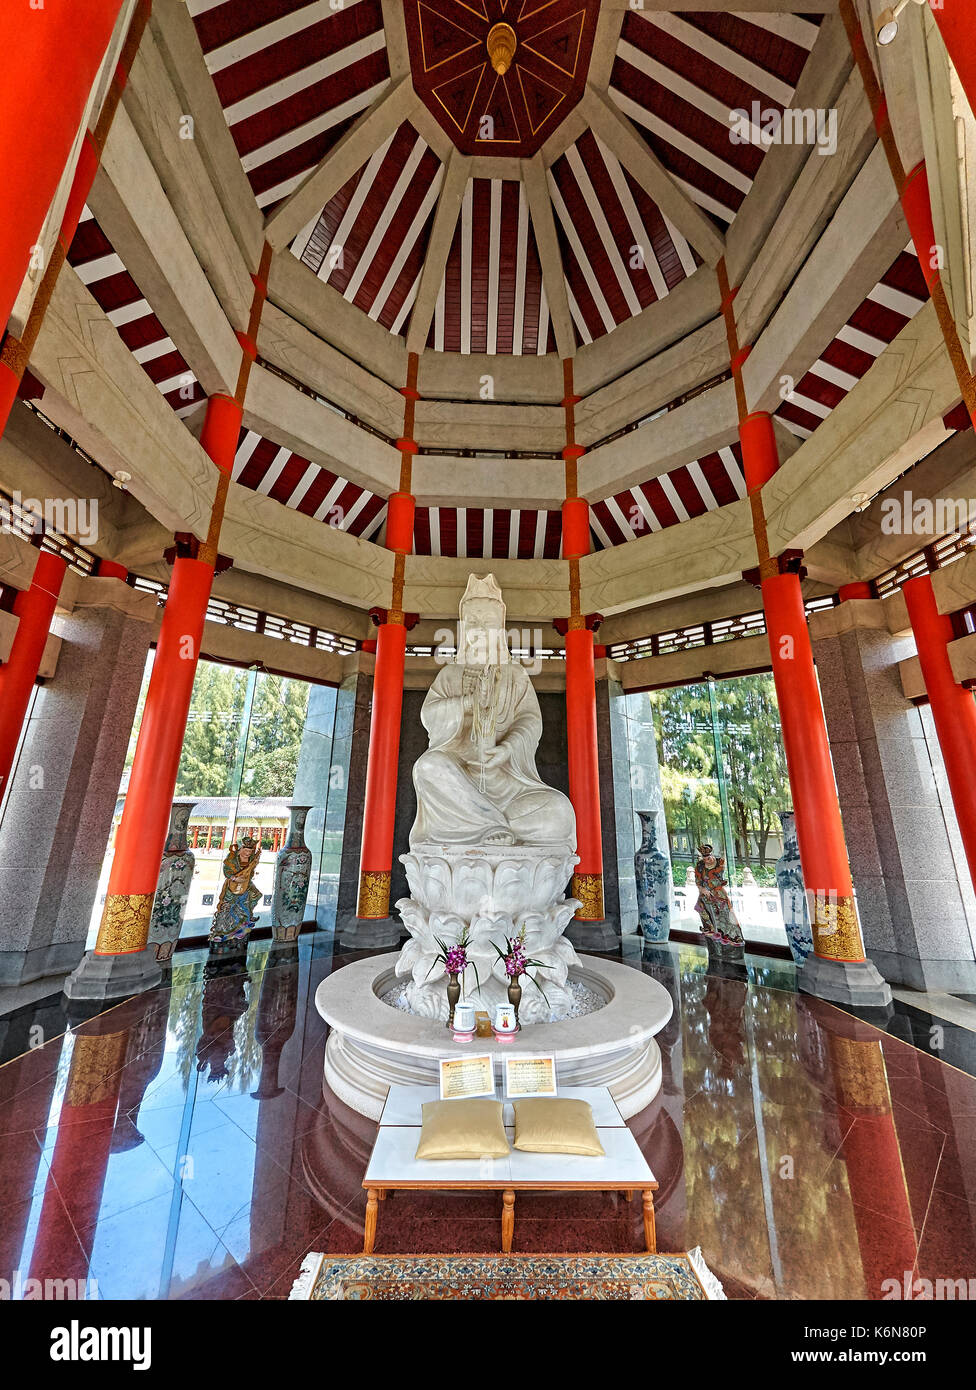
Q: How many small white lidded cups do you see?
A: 2